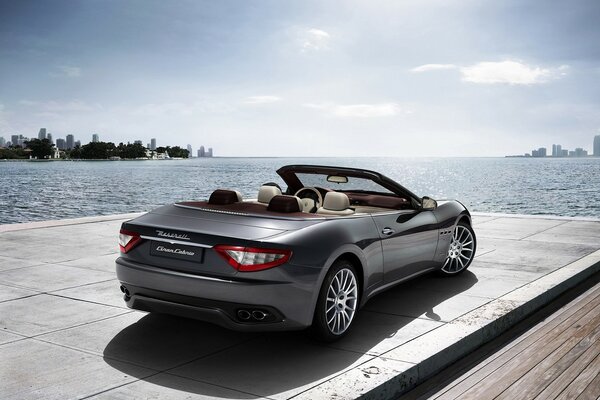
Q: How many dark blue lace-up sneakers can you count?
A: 0